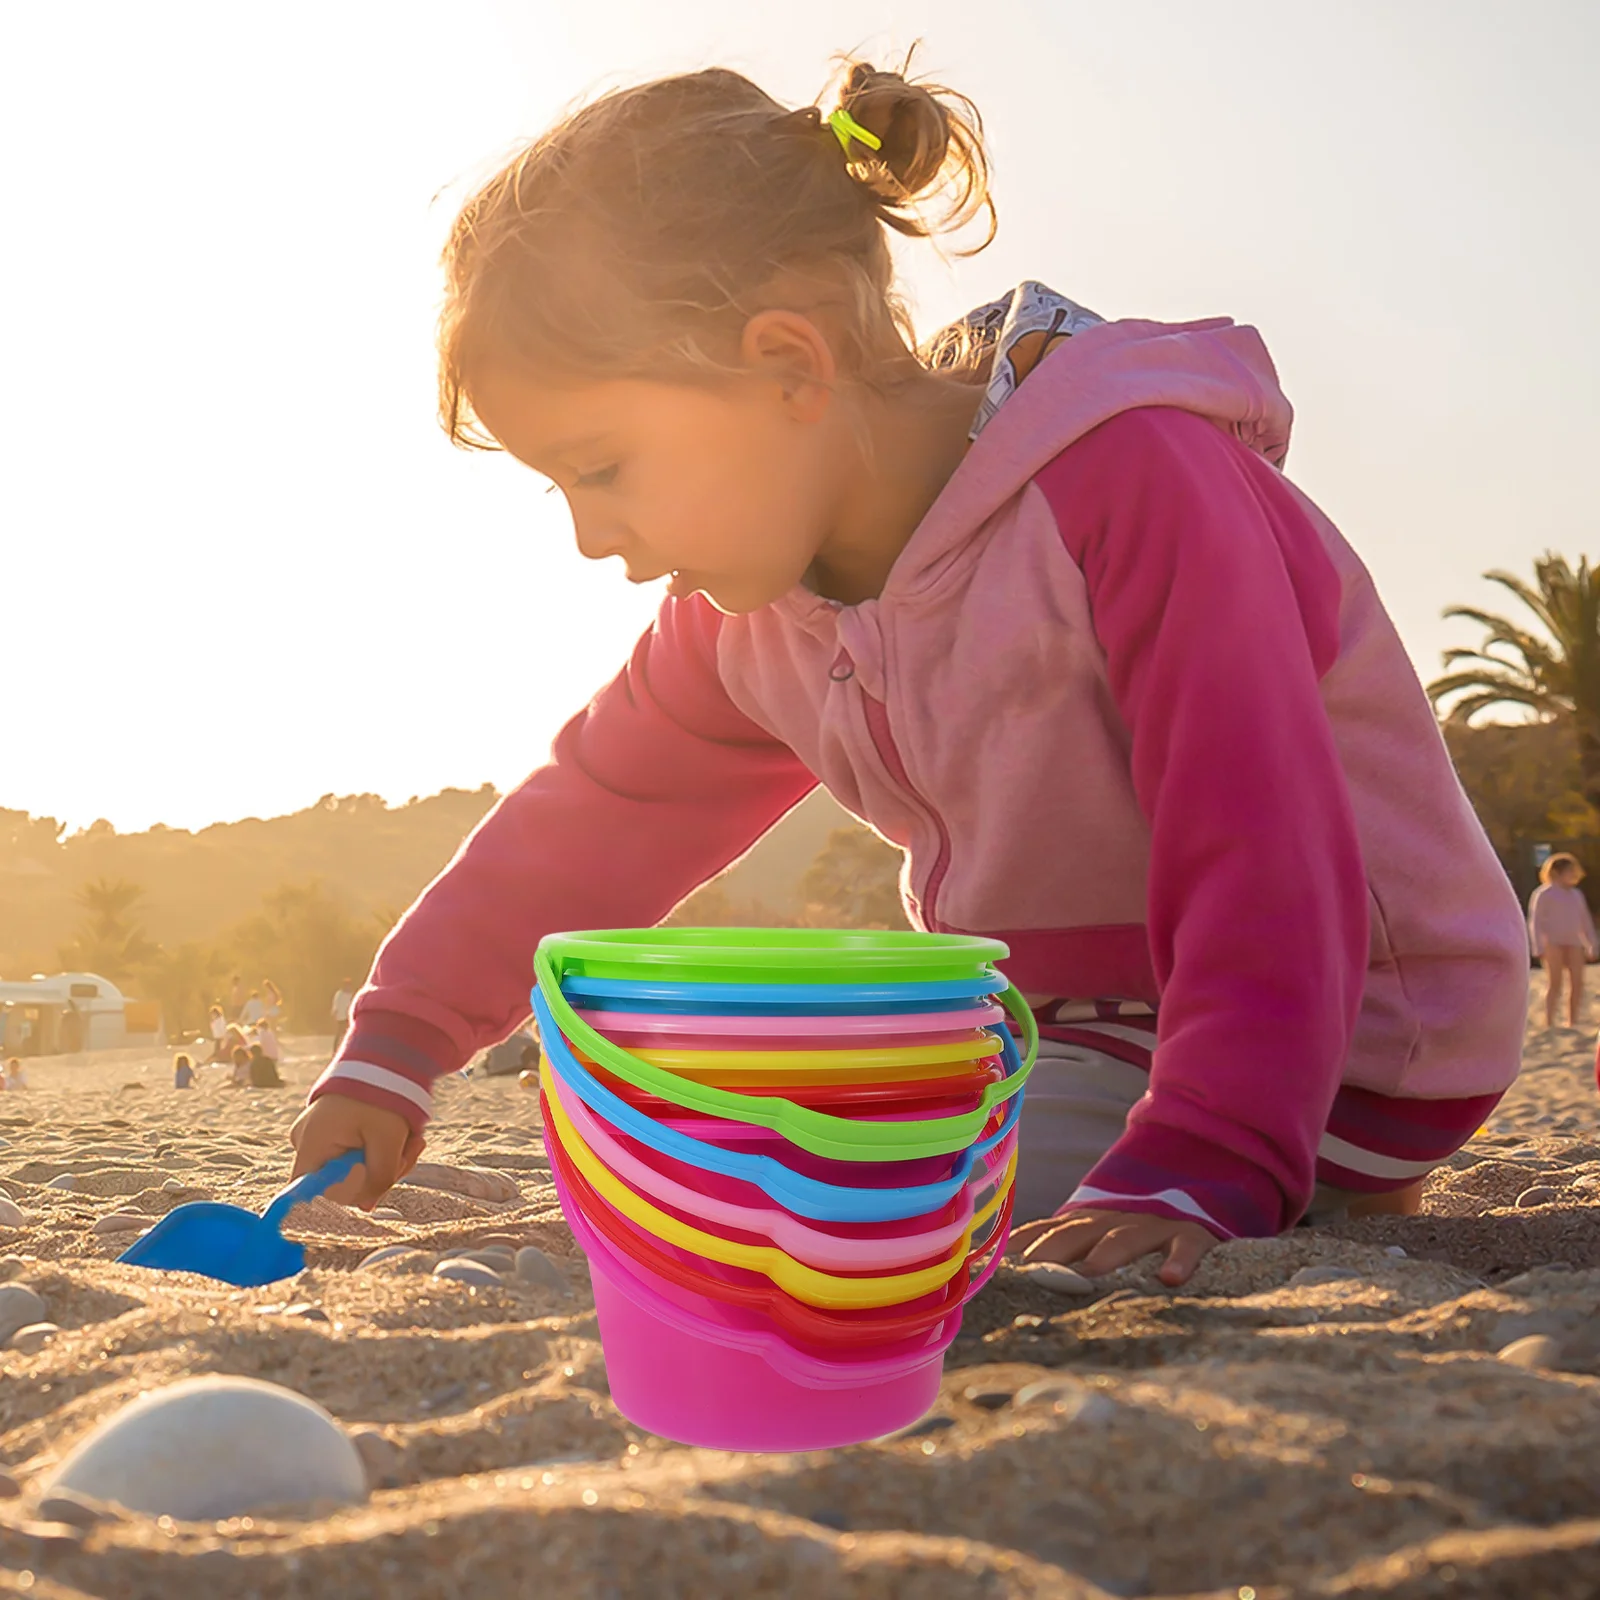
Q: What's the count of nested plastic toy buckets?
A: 6